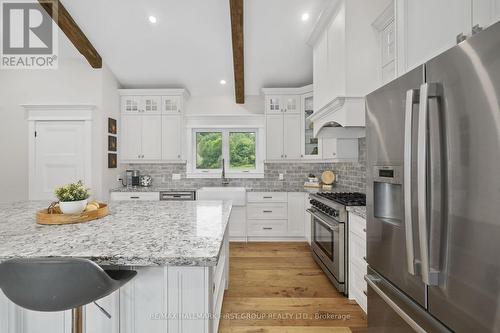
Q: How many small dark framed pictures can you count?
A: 3